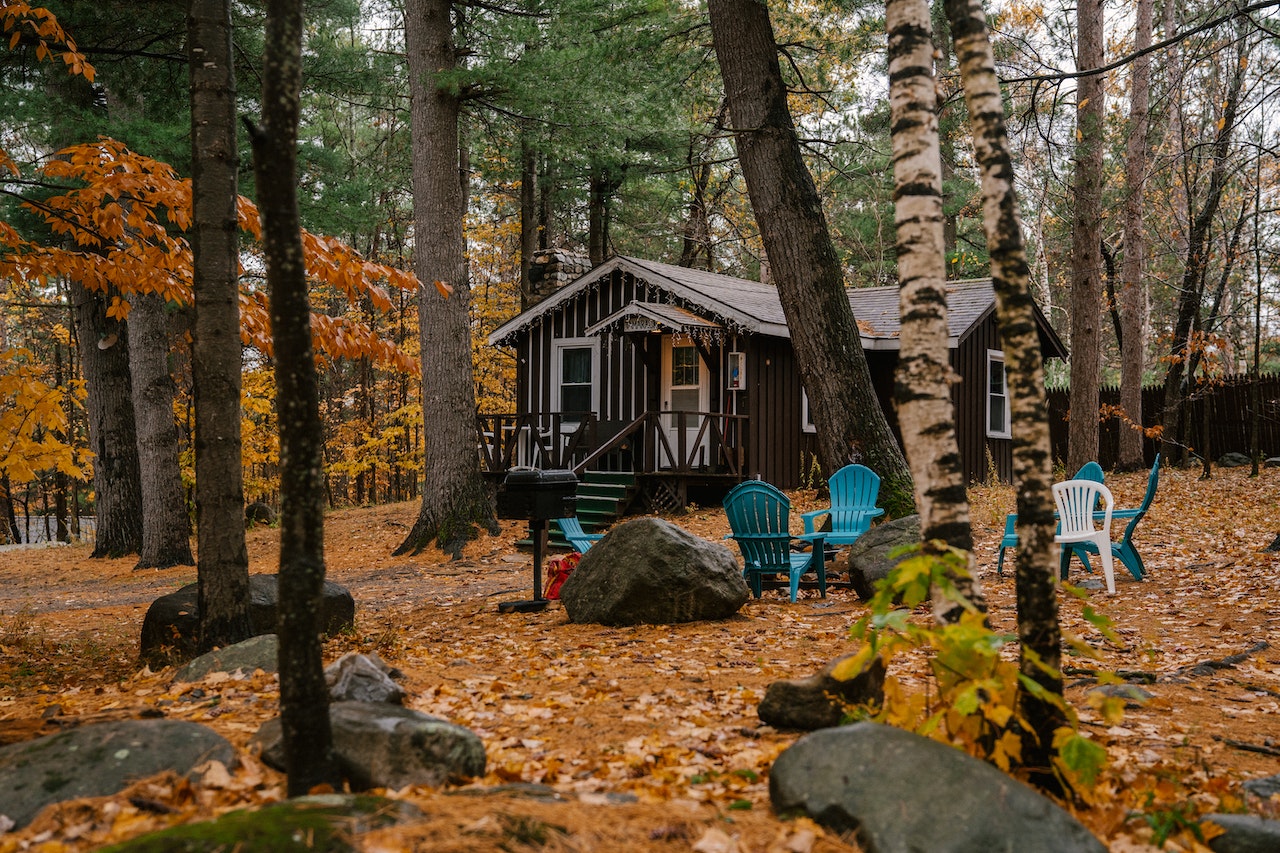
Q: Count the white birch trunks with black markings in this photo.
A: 2